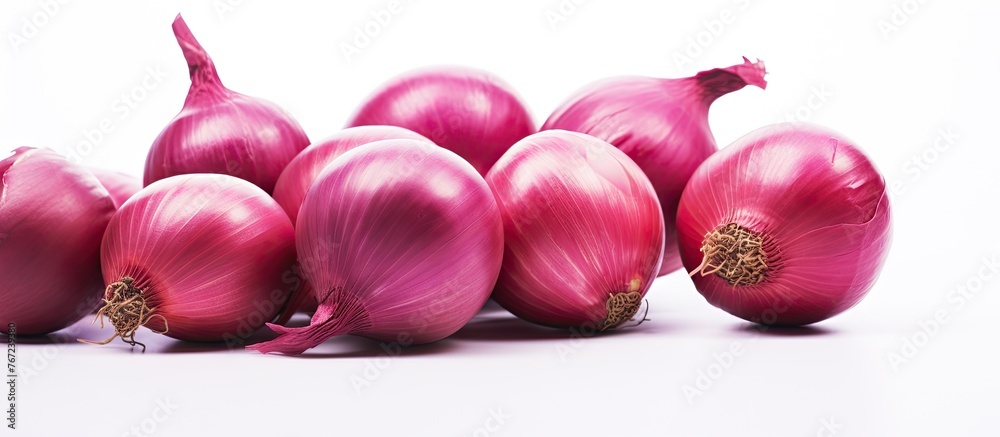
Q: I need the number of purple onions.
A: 10